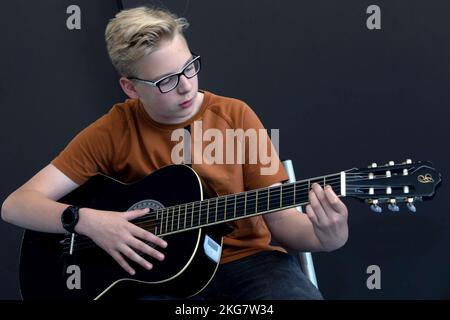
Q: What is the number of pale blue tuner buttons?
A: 3